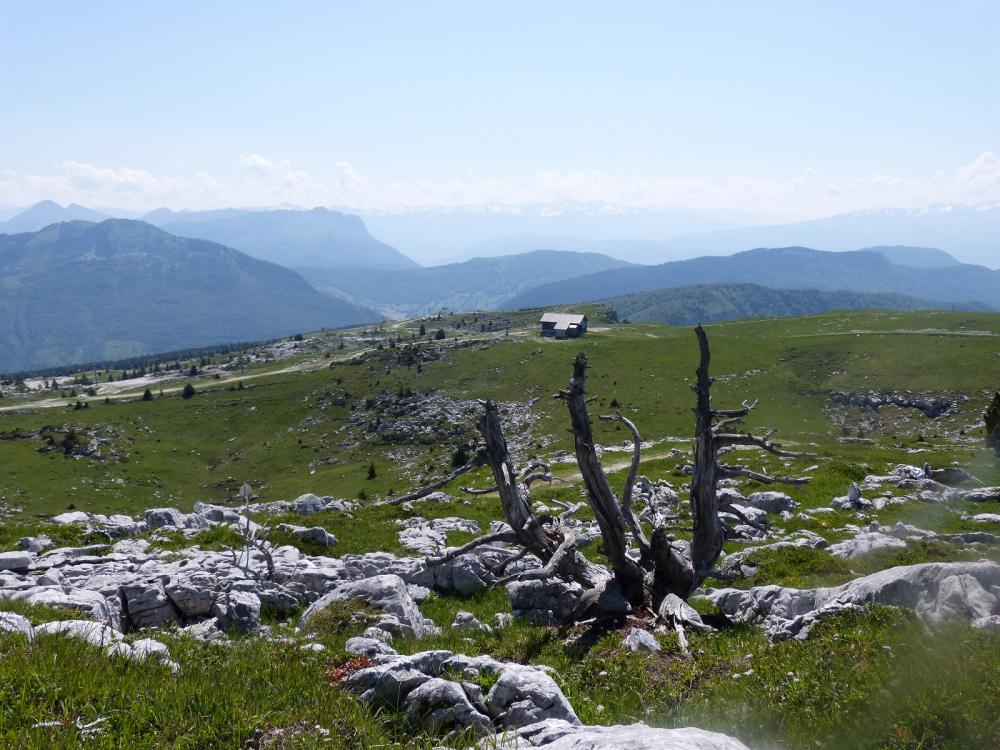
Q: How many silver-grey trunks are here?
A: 3